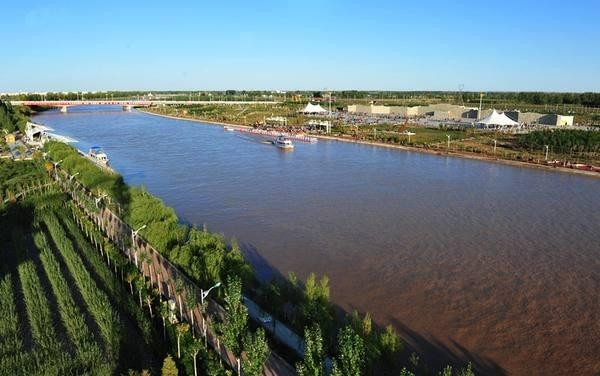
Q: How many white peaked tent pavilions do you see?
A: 2